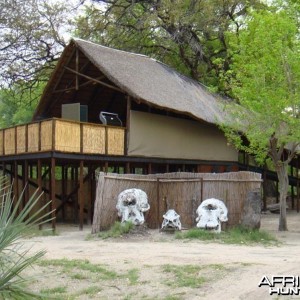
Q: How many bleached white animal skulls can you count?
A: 3